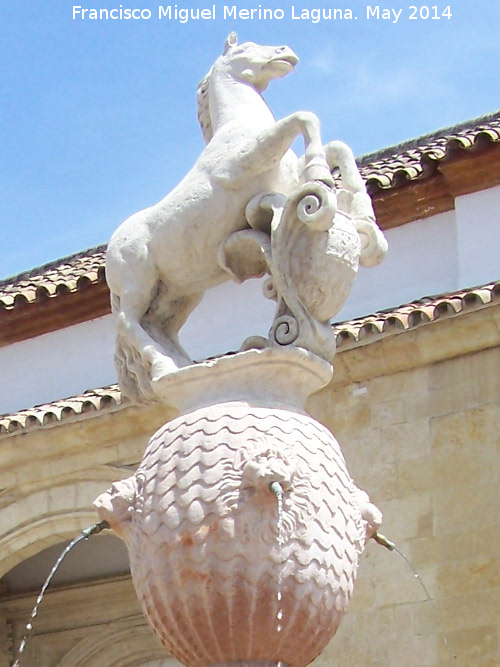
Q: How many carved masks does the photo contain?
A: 3